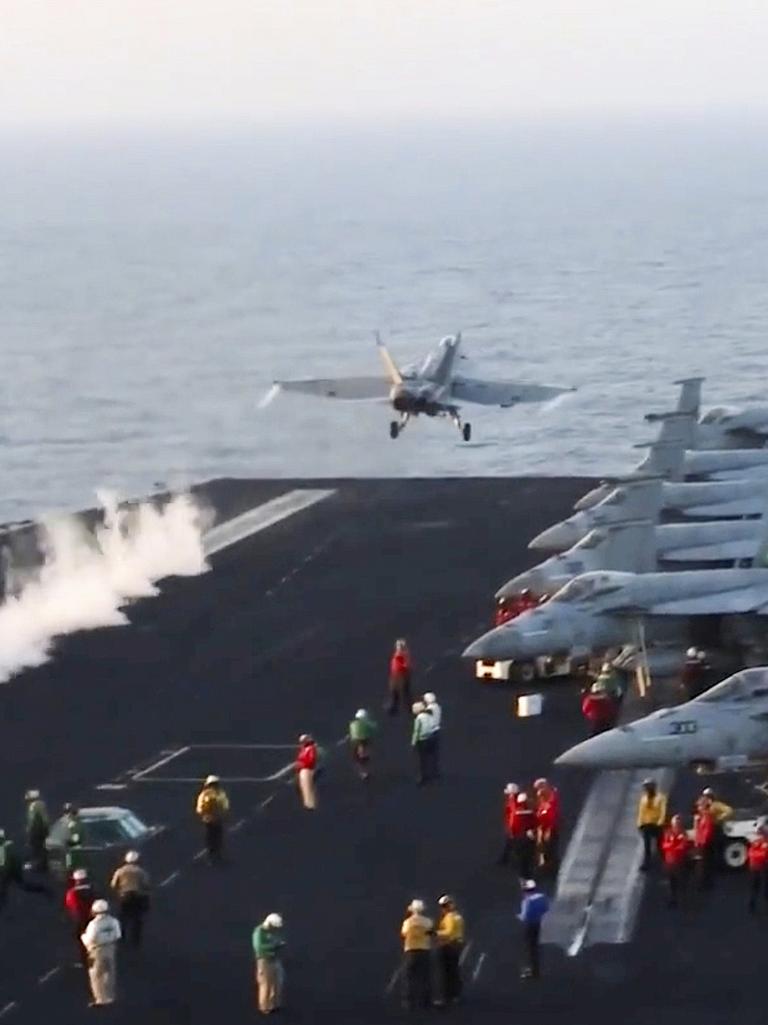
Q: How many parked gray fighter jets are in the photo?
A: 6